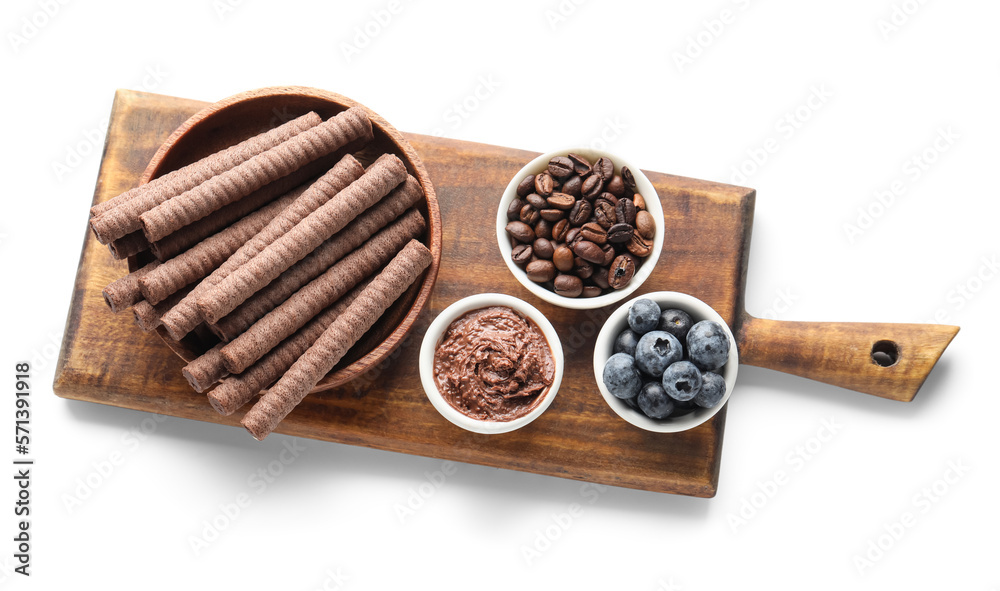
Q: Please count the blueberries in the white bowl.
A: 9